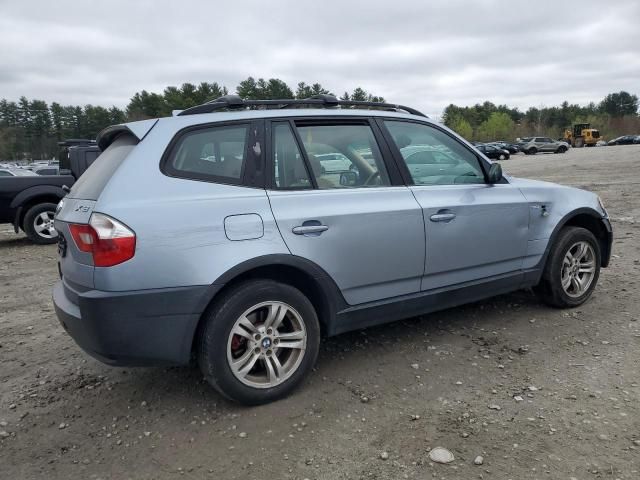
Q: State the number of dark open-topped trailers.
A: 0